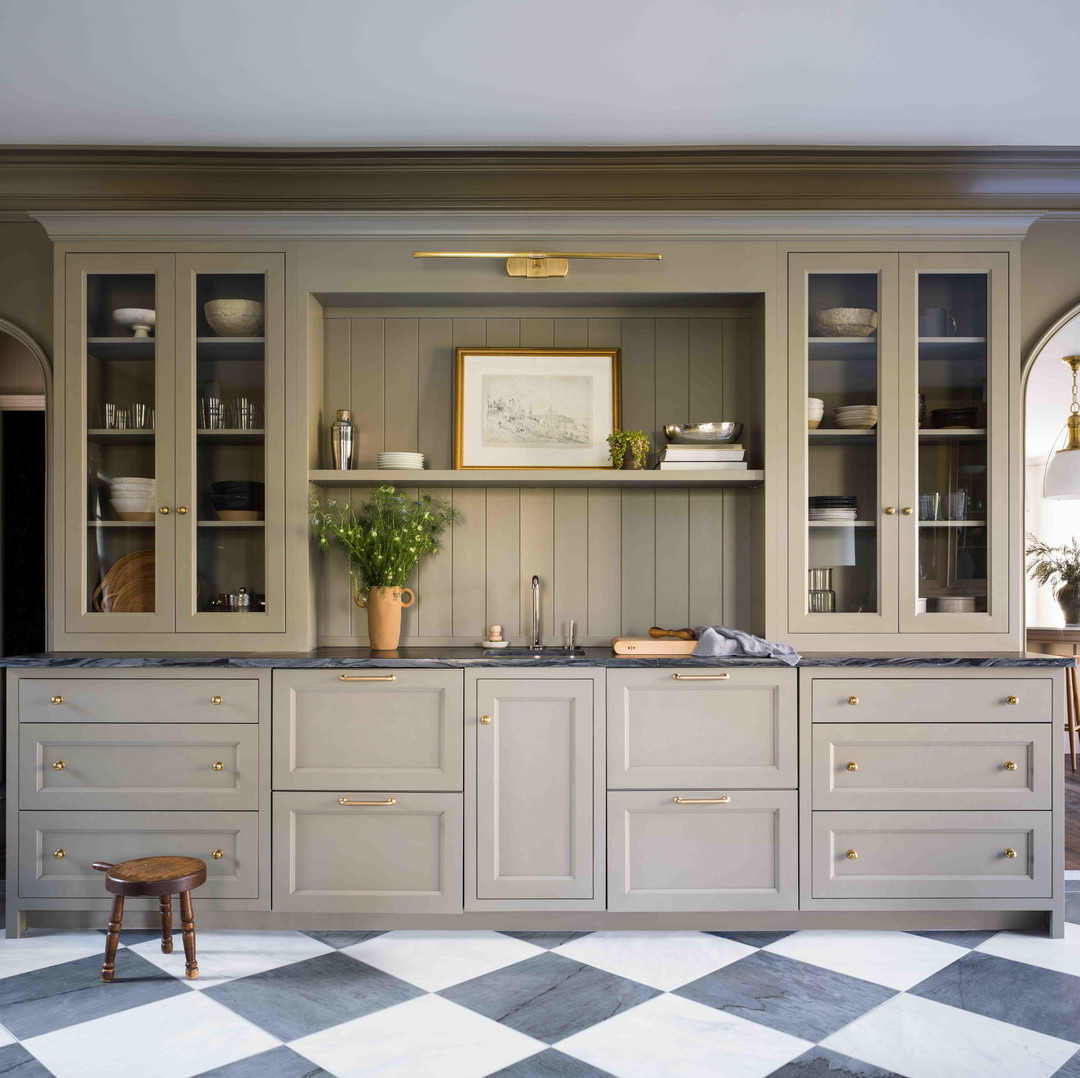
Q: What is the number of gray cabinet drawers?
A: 10